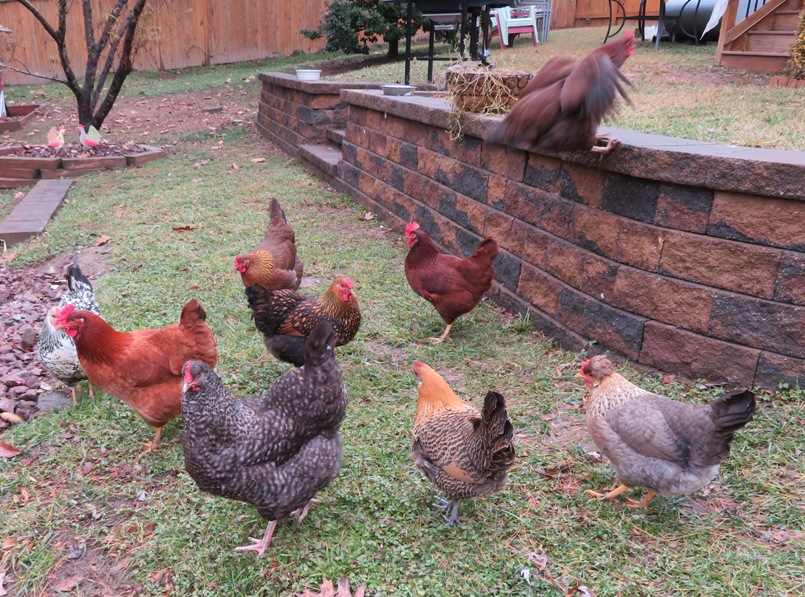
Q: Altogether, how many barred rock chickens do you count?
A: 1